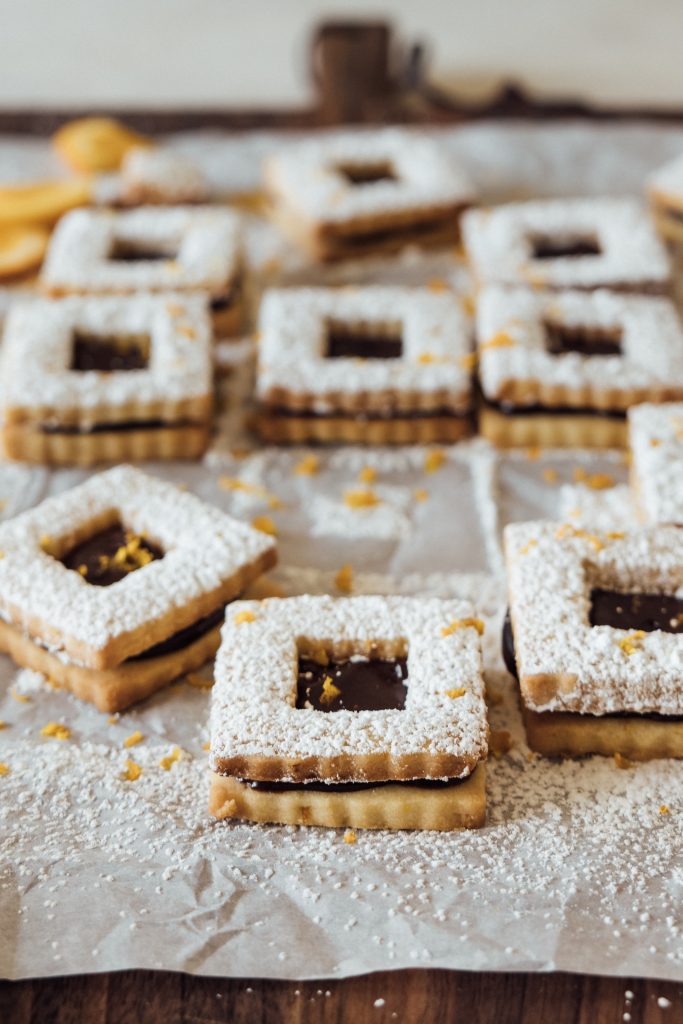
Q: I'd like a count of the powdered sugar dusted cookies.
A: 11